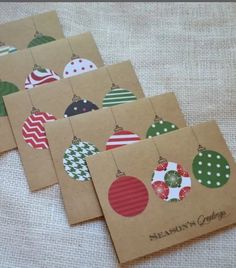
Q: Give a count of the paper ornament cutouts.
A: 14